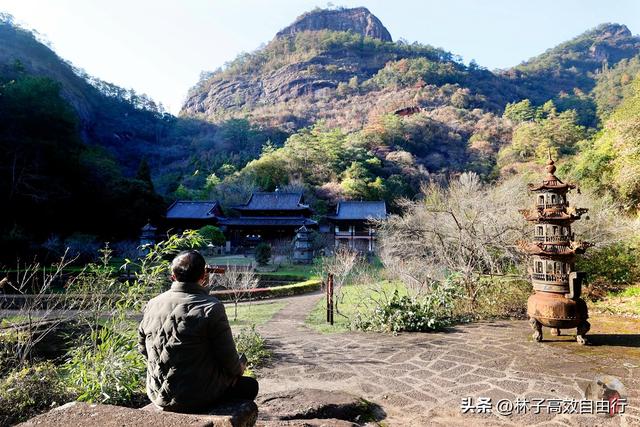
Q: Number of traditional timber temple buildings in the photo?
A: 3